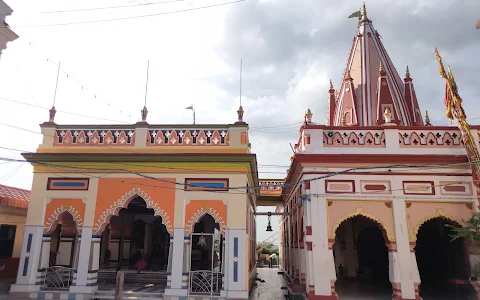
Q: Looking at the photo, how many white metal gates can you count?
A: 2